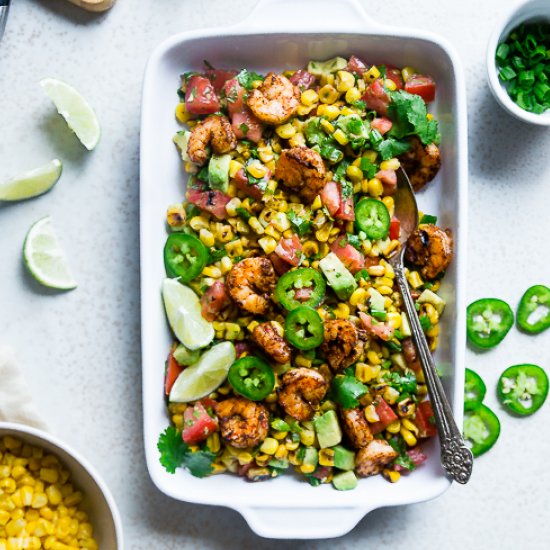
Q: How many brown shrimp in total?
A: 12